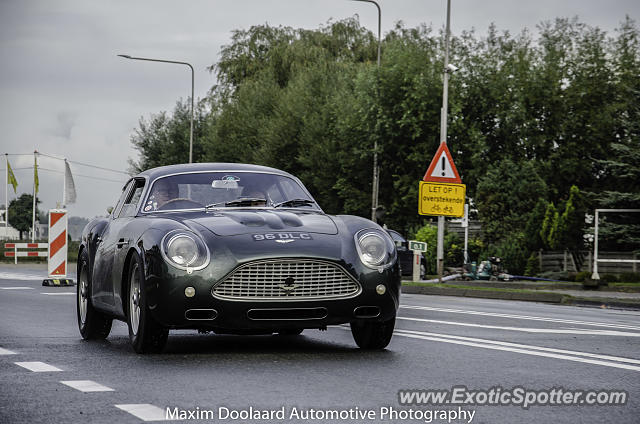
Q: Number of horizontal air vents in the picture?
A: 3